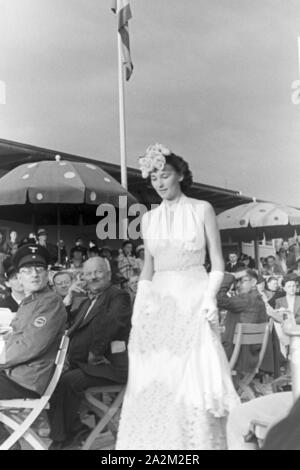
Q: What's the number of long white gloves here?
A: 2